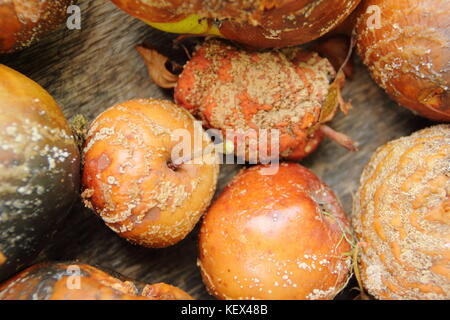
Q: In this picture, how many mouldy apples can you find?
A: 9